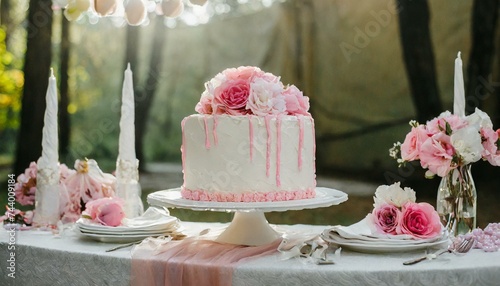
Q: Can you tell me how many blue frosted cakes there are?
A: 0